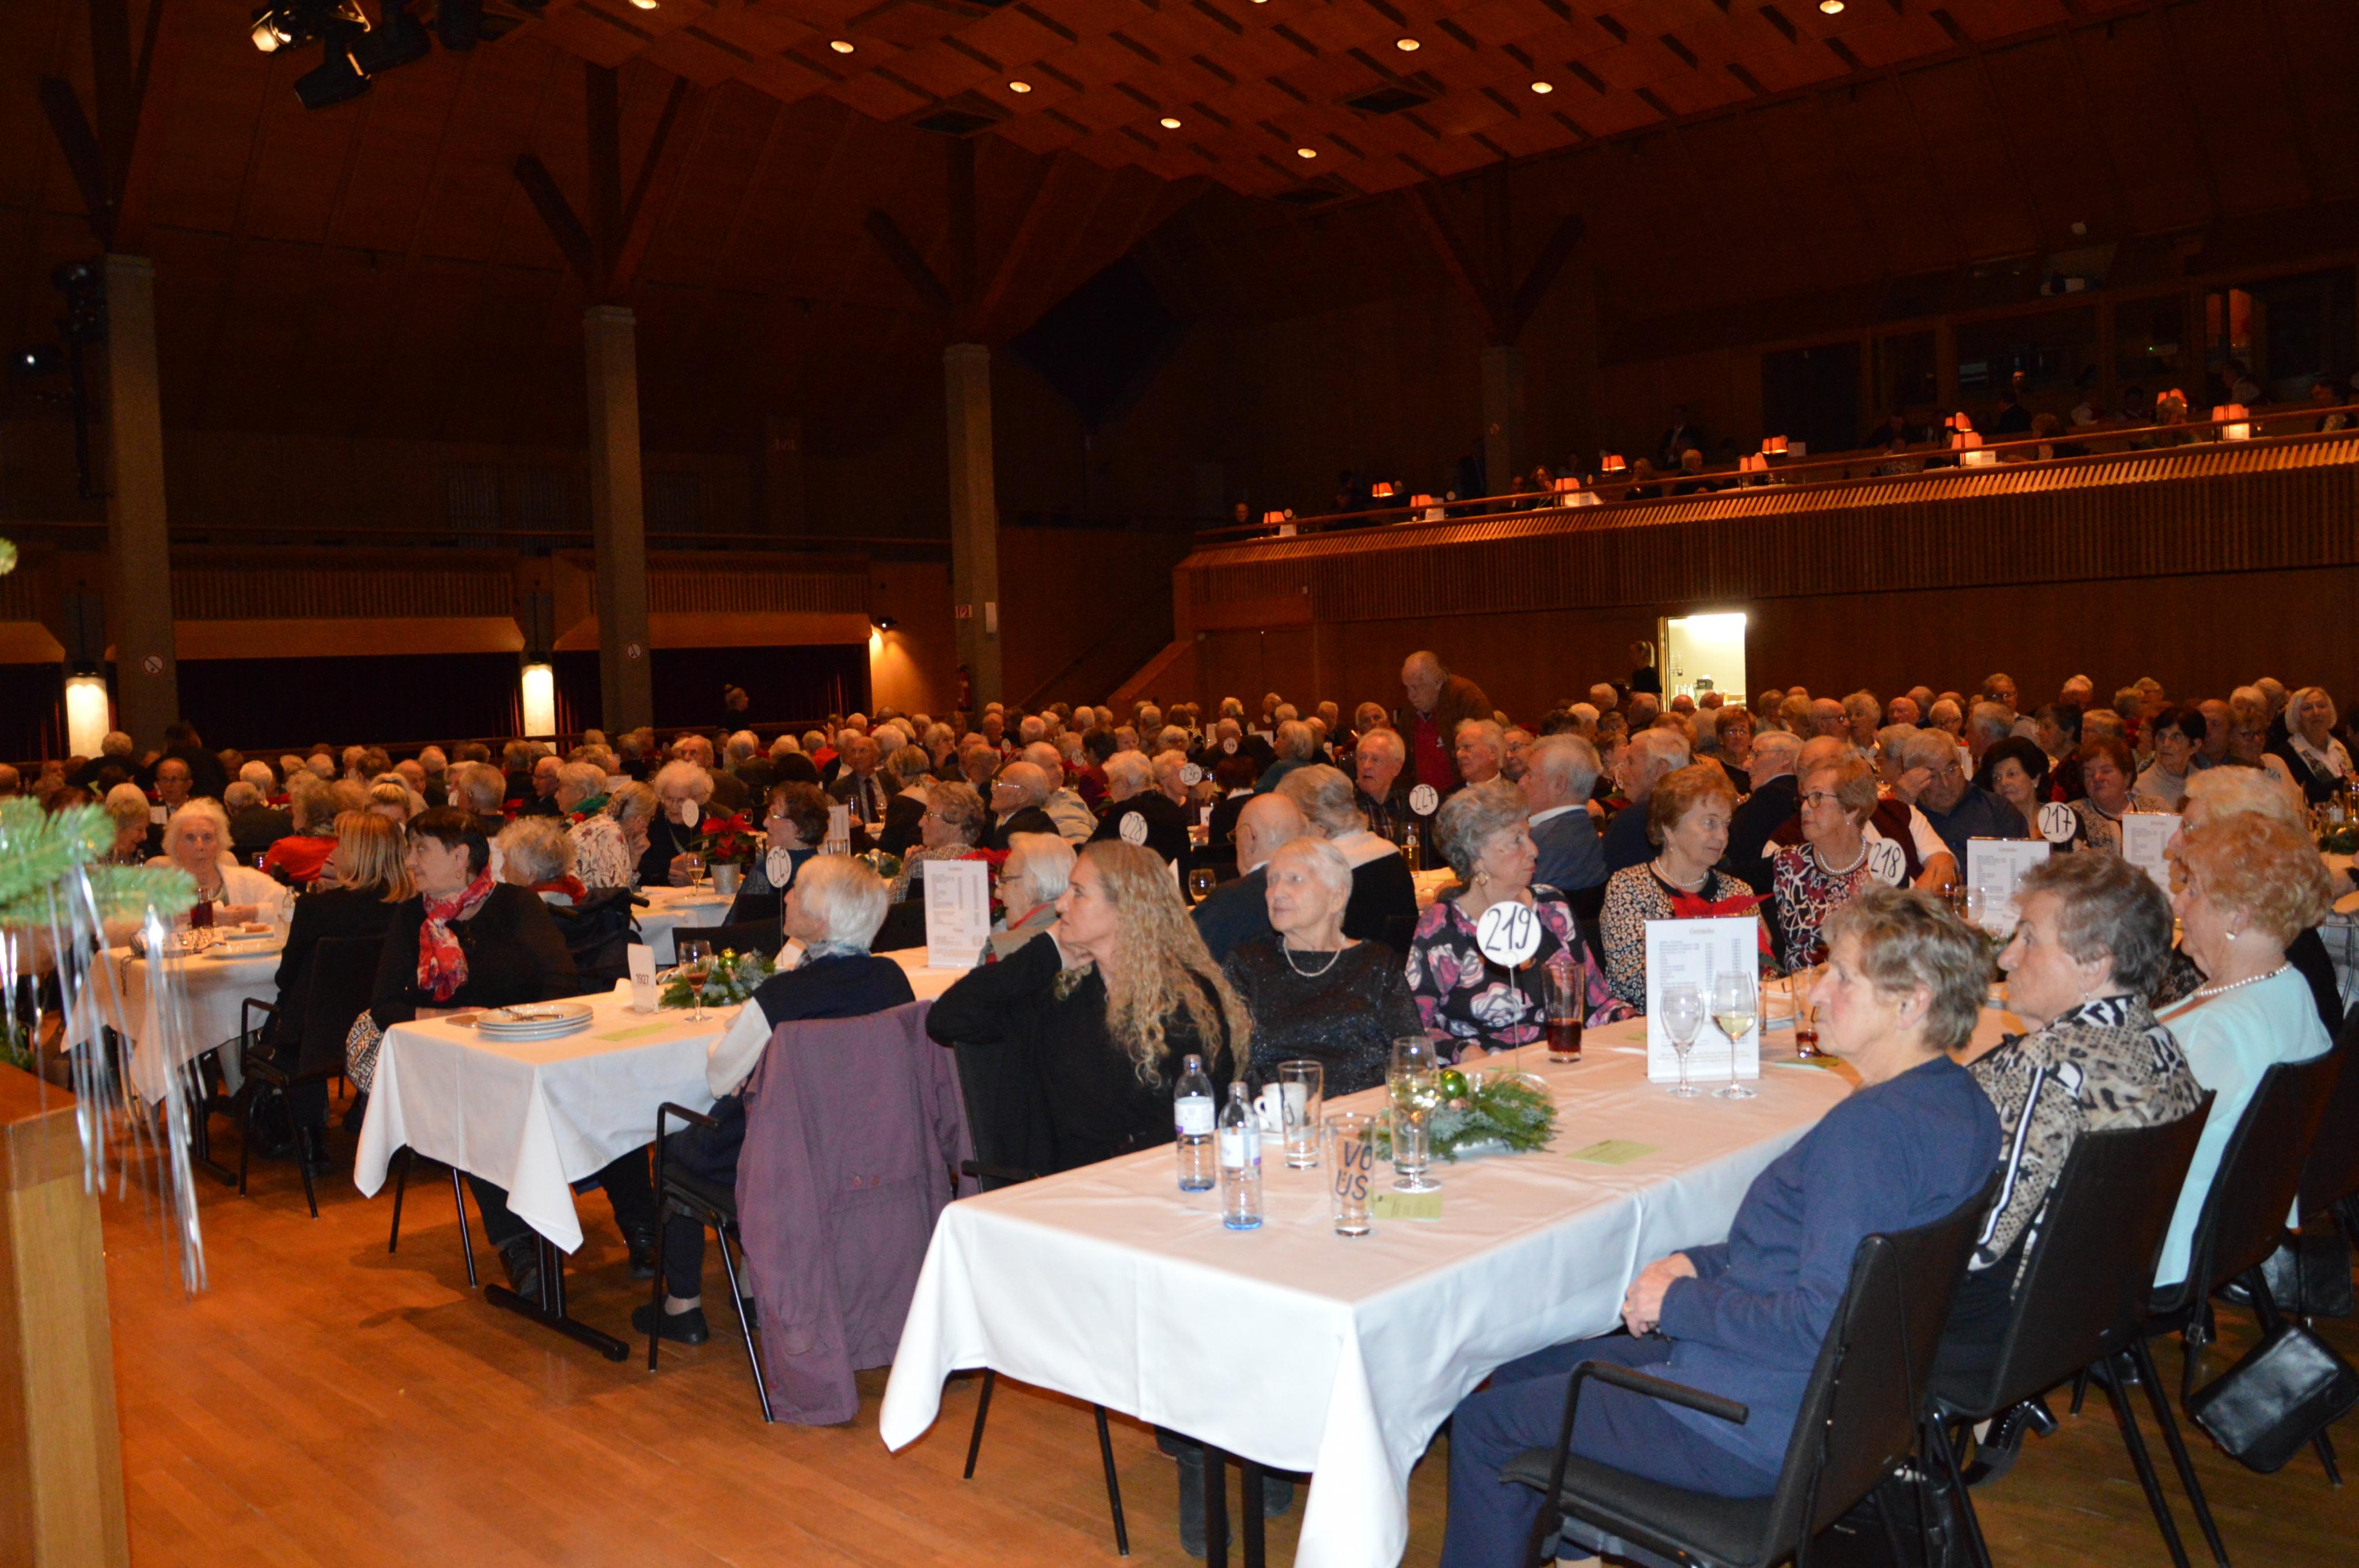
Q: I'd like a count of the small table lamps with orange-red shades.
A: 11